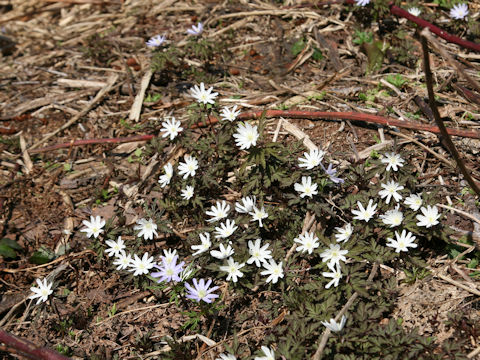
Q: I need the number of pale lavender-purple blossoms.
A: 7